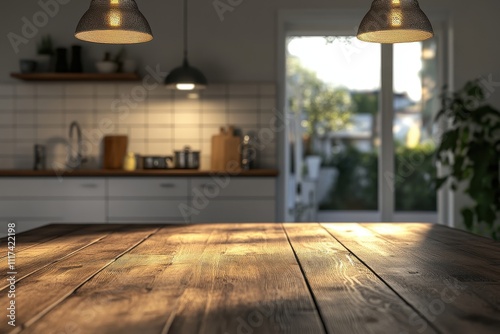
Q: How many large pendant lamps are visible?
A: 2